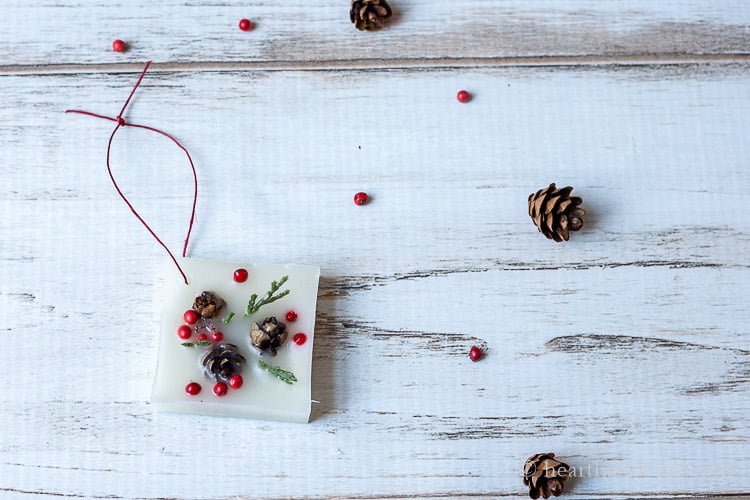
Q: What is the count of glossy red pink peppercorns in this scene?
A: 15